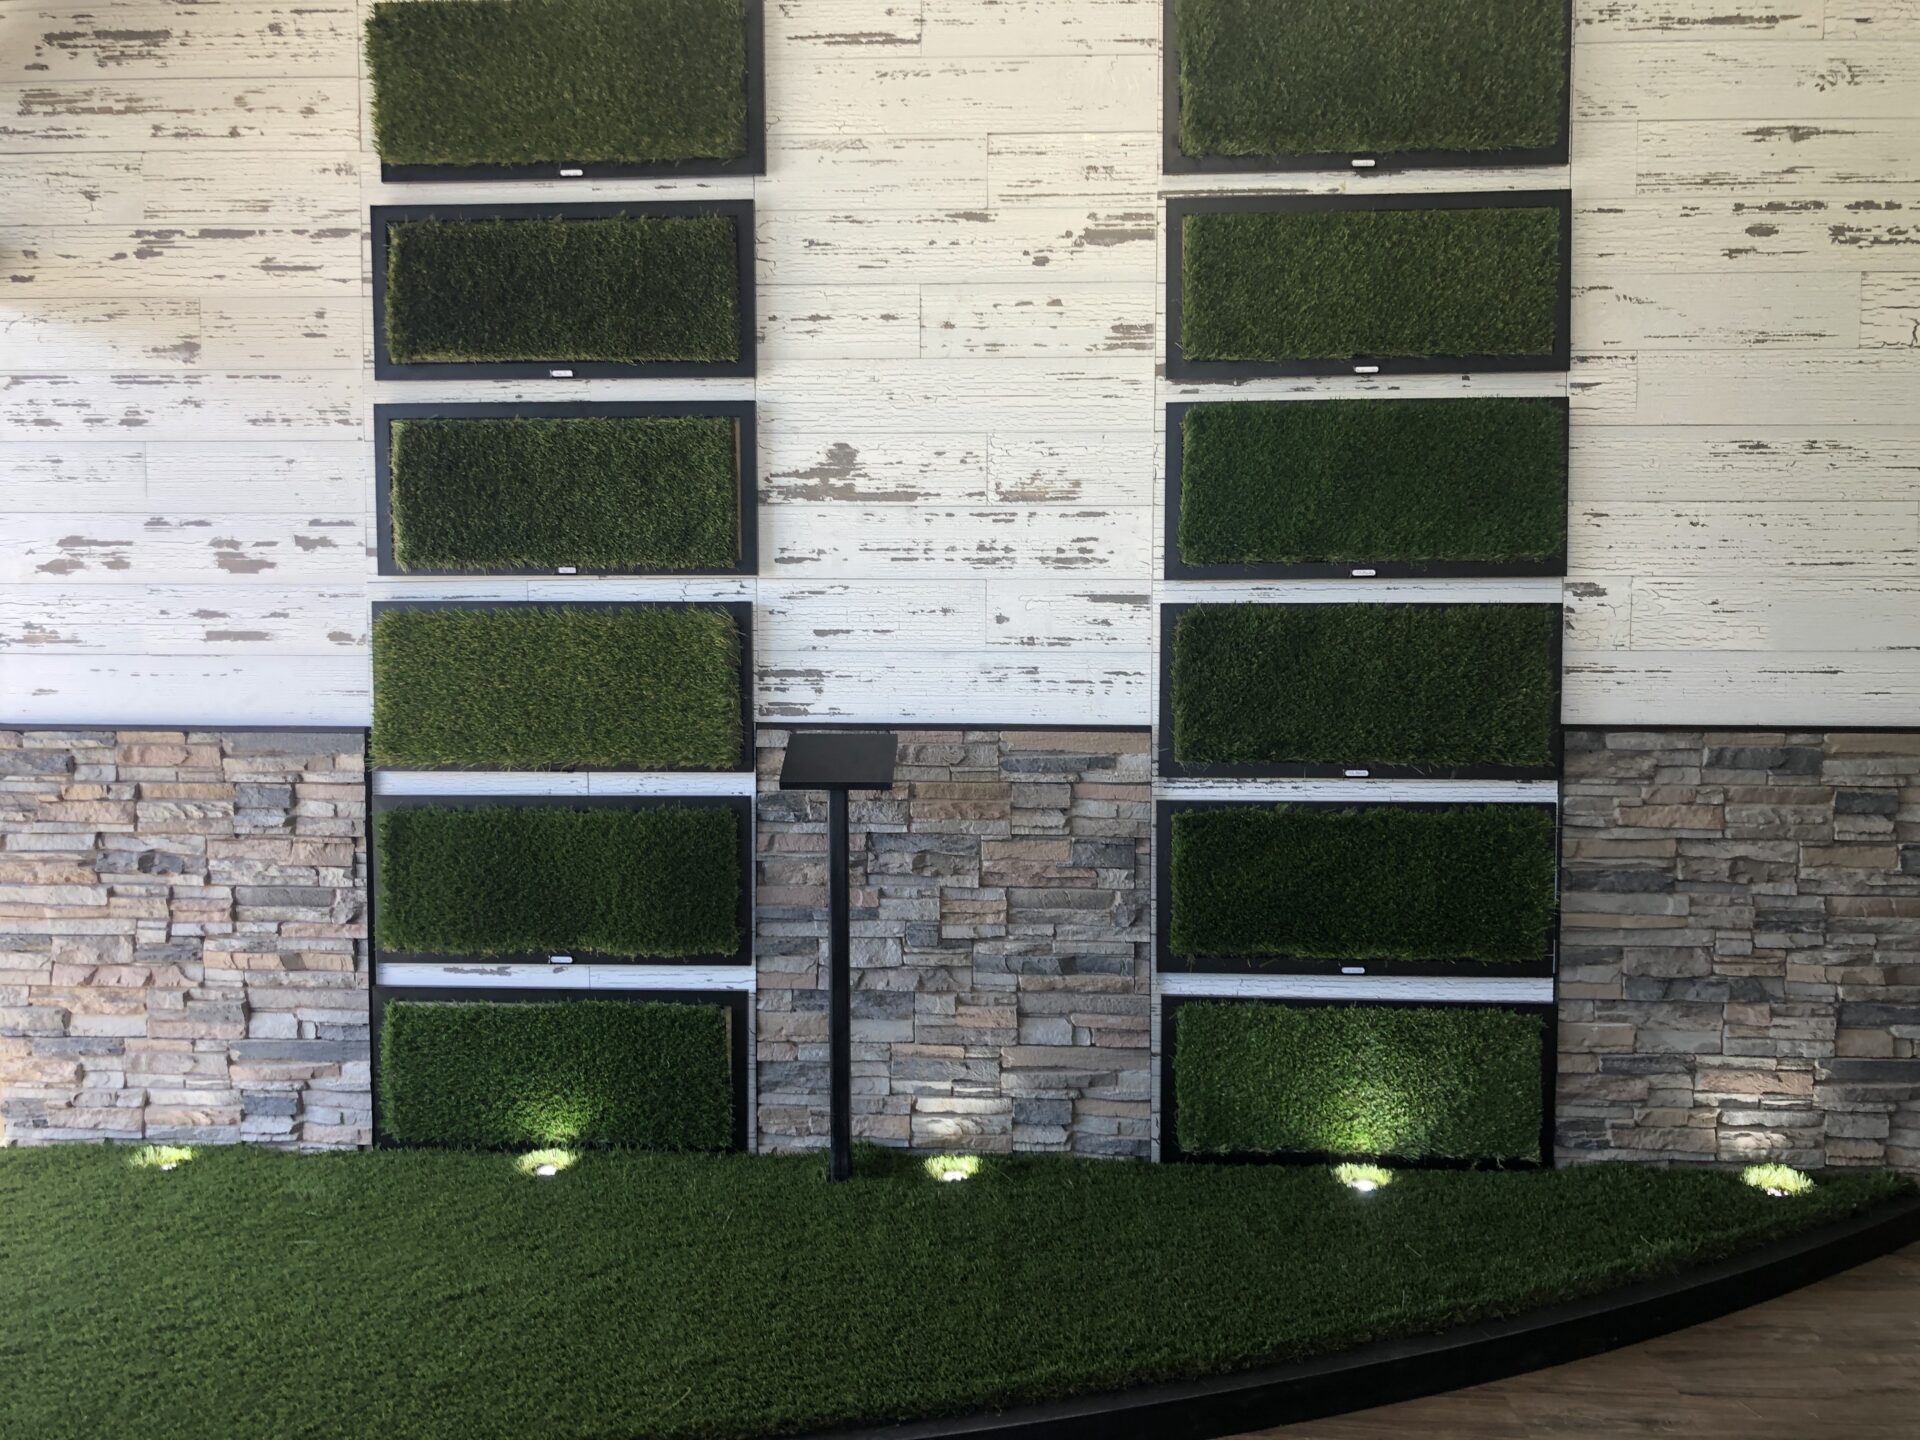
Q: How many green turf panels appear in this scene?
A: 12